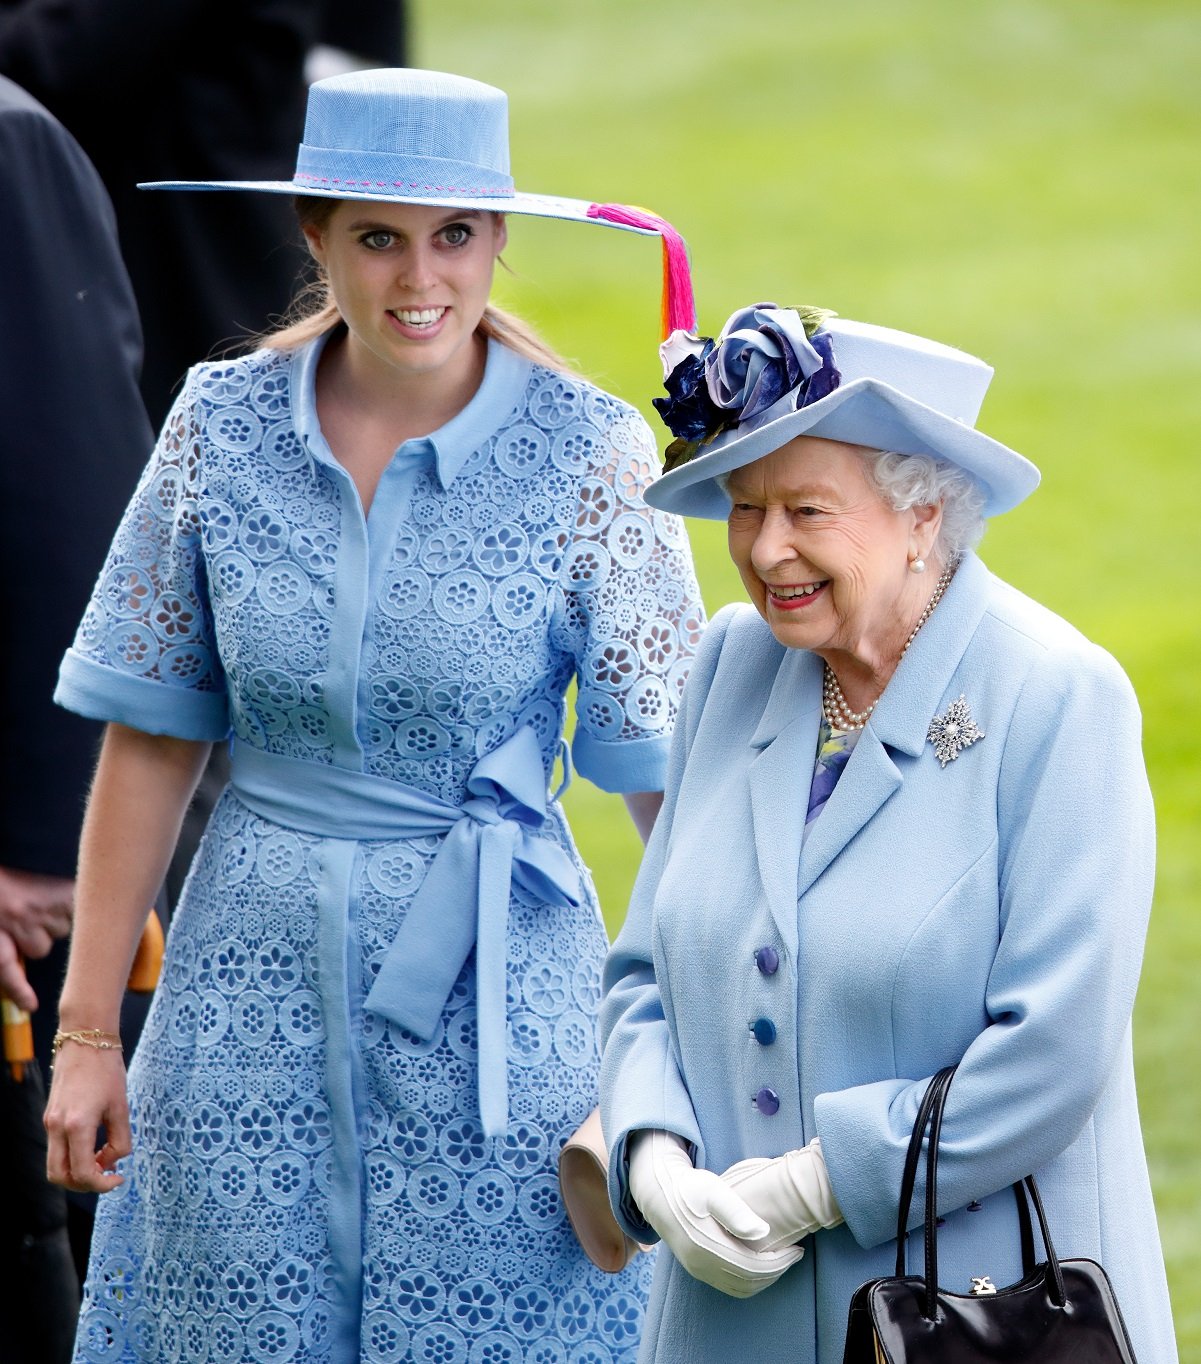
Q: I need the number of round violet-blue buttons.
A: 3